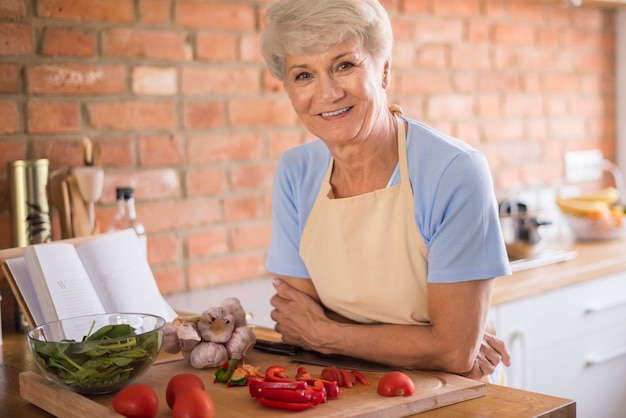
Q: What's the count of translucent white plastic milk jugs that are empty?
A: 0